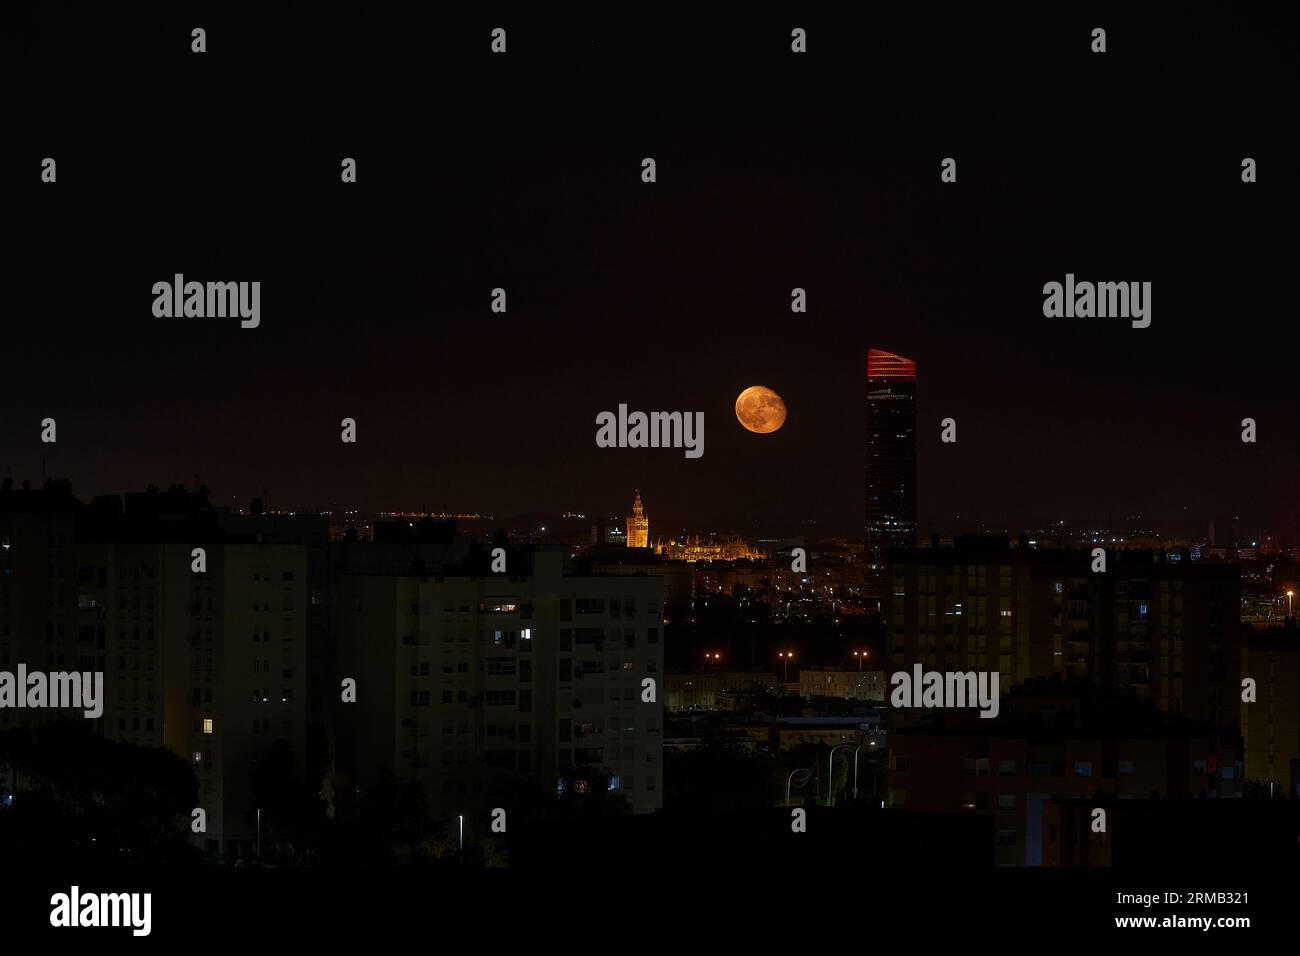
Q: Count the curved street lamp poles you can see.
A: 3